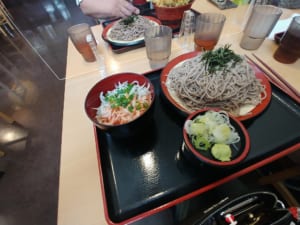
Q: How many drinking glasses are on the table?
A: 5